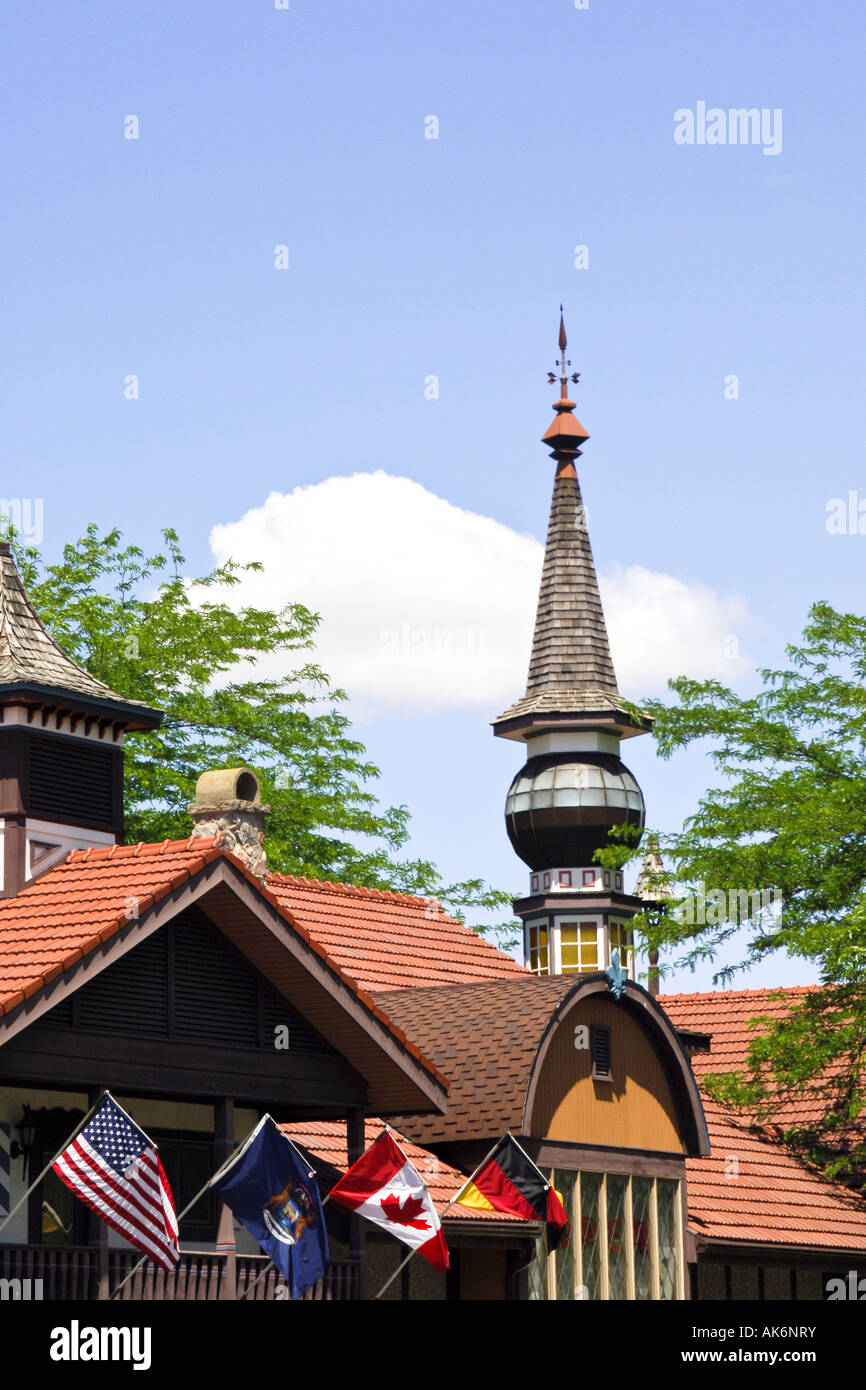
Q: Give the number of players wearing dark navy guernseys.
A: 0